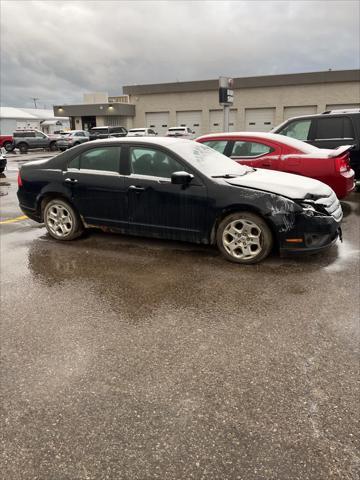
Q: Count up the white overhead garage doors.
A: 6